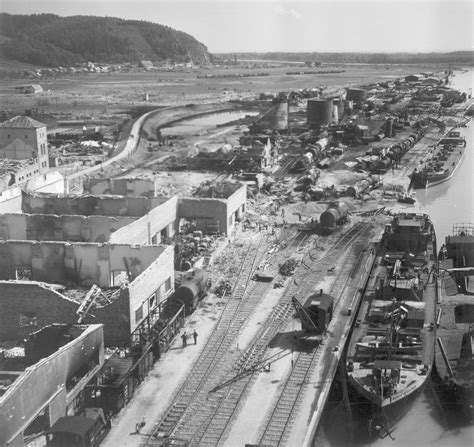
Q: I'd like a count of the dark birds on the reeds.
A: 0